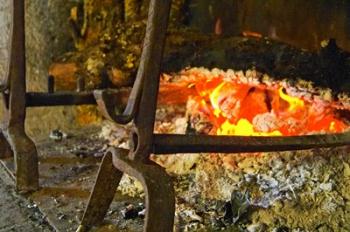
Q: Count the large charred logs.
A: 1